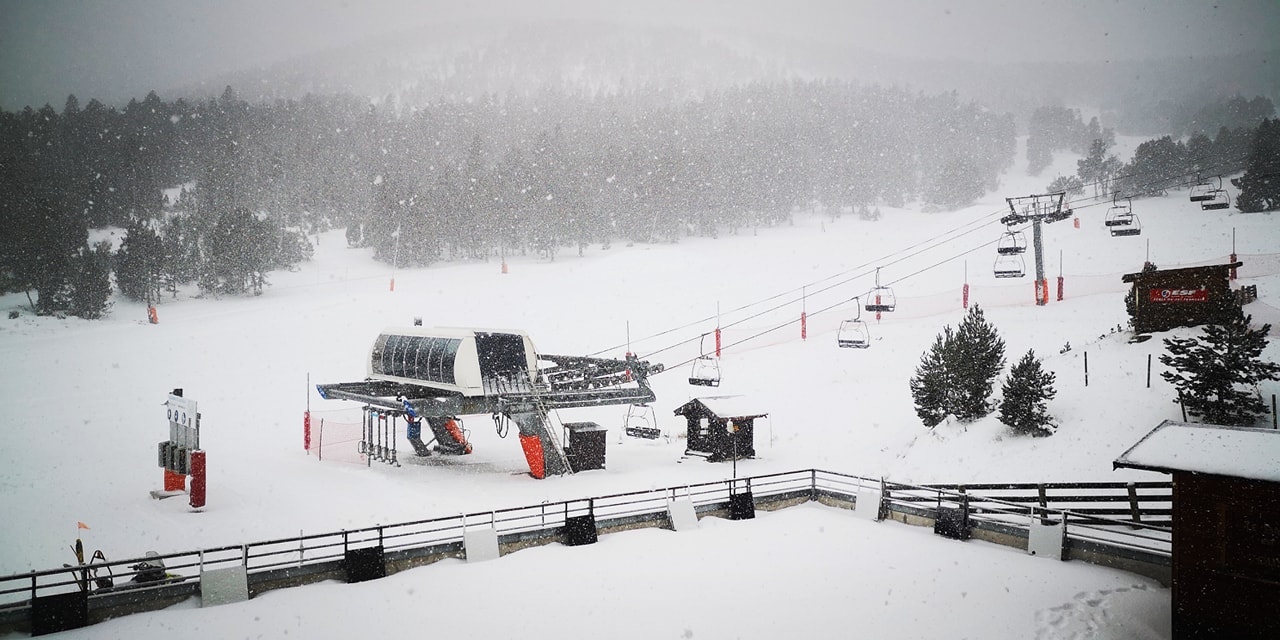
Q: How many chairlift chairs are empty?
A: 10